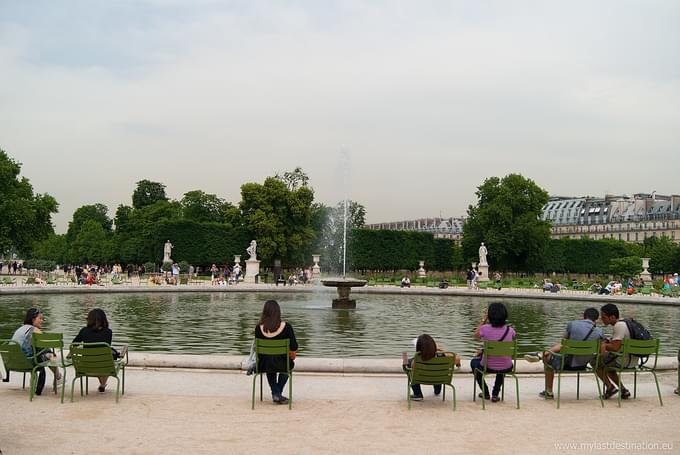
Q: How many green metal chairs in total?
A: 8